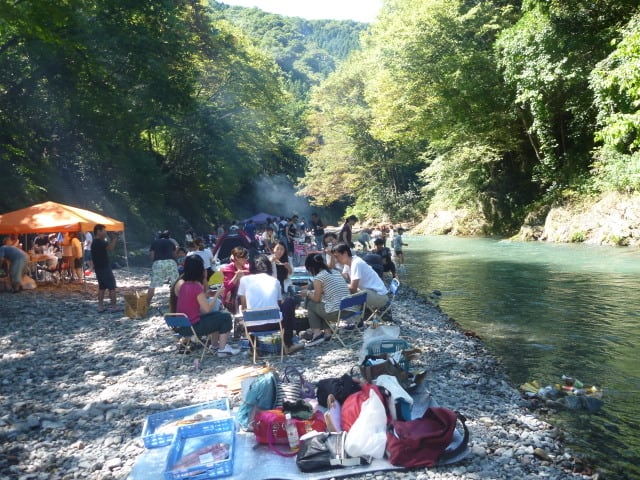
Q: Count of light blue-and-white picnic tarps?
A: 1